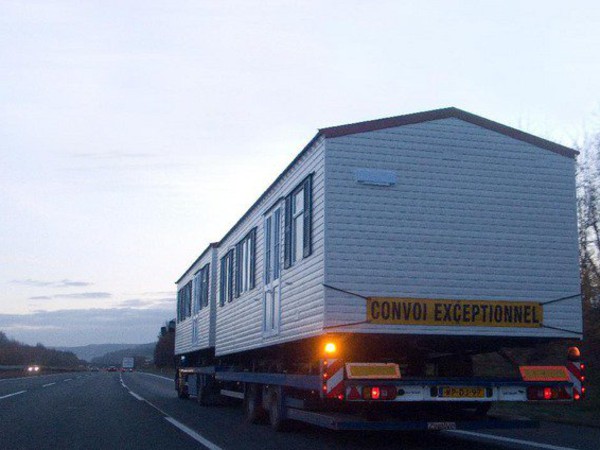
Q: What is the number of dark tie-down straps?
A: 4